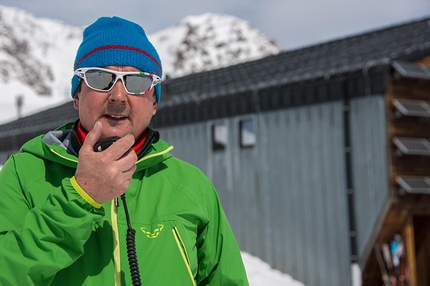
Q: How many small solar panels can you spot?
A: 4